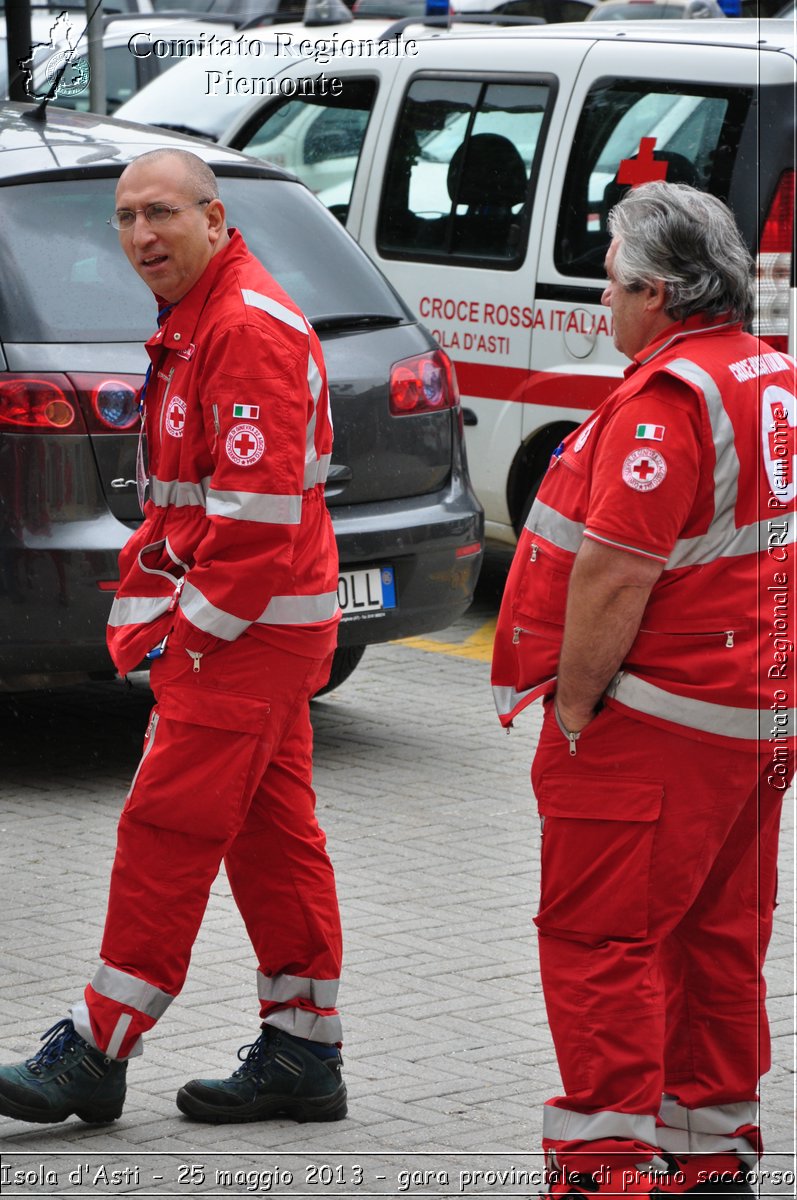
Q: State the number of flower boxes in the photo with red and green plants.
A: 0